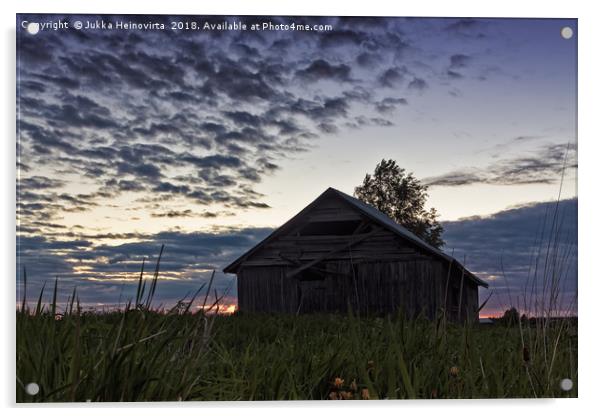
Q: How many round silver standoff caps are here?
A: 4